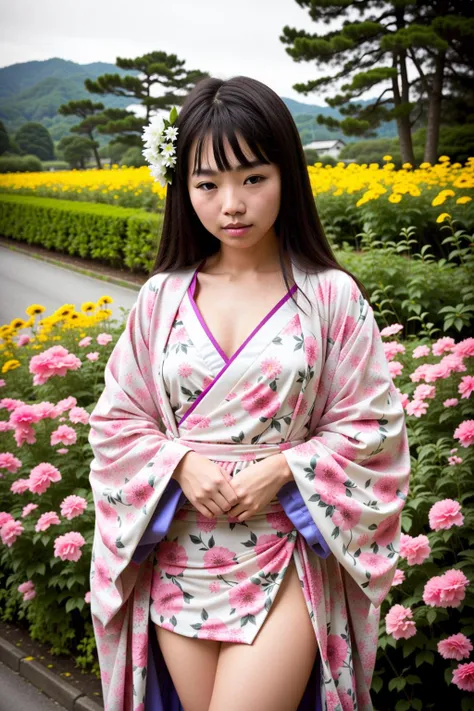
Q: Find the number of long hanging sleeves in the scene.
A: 2